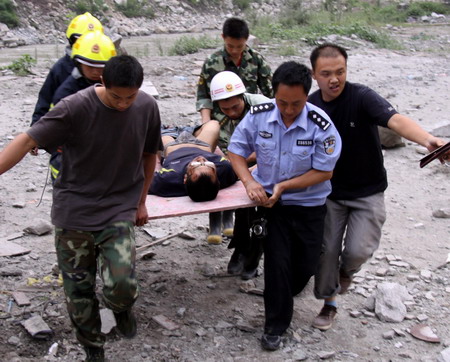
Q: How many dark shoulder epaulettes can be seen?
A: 2